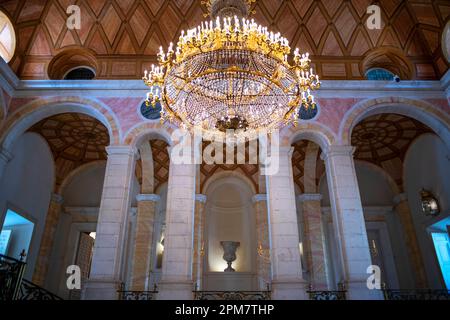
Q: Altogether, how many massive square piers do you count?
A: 4